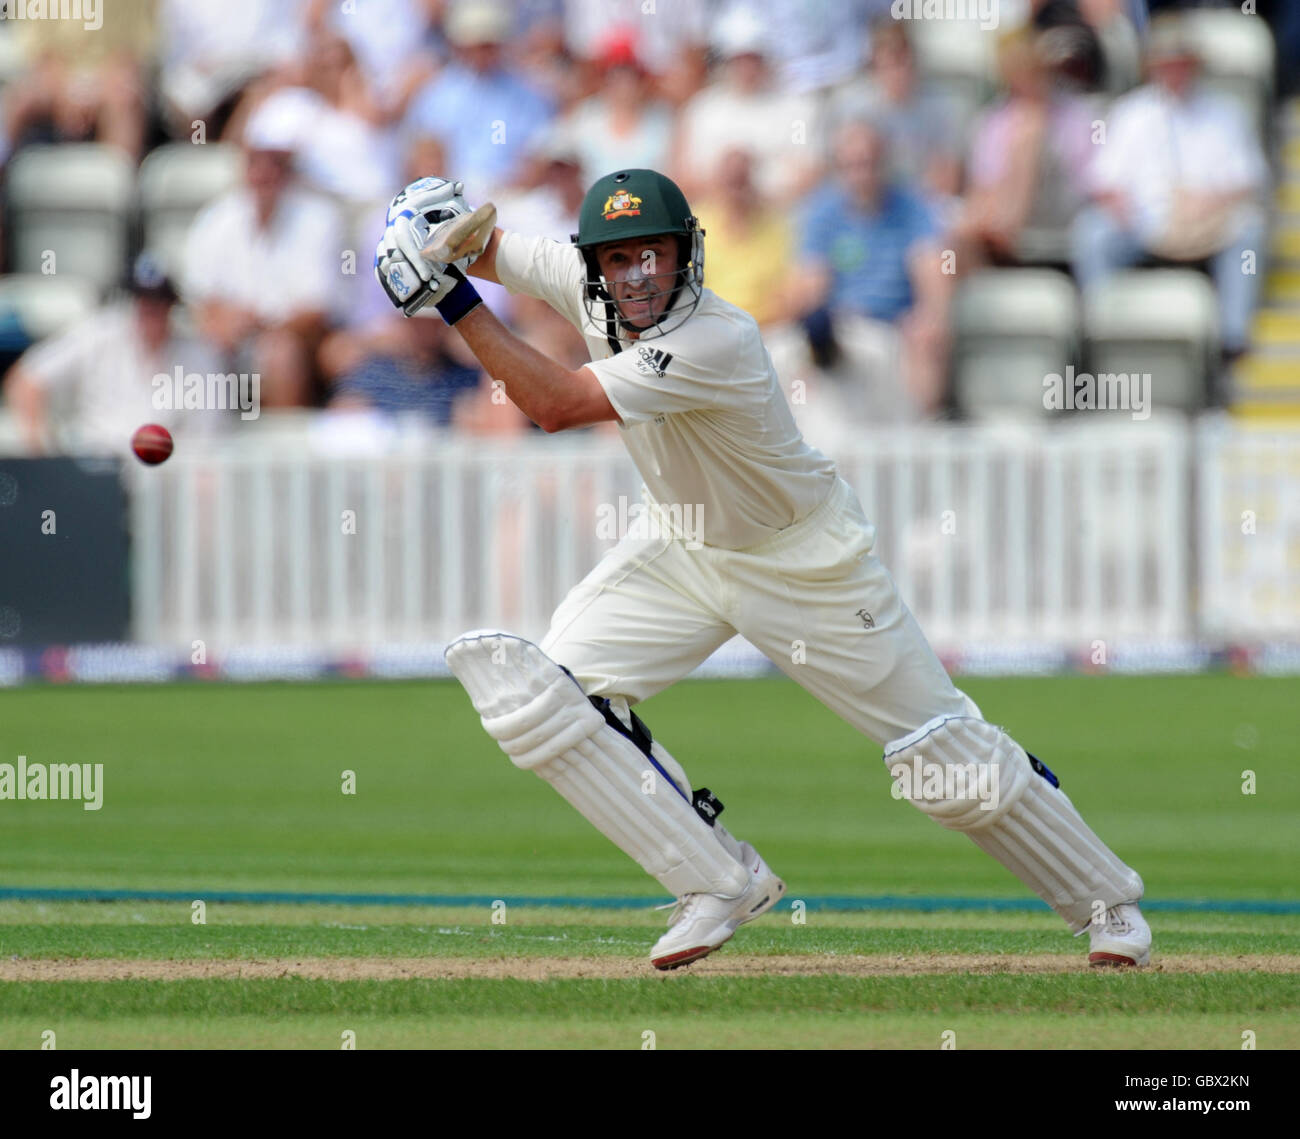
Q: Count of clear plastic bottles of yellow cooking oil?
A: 0